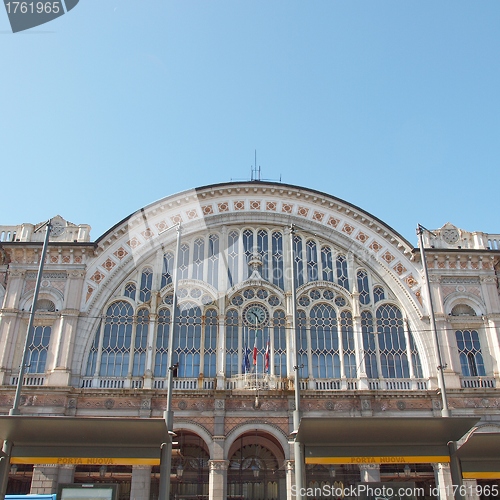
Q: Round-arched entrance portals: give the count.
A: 2